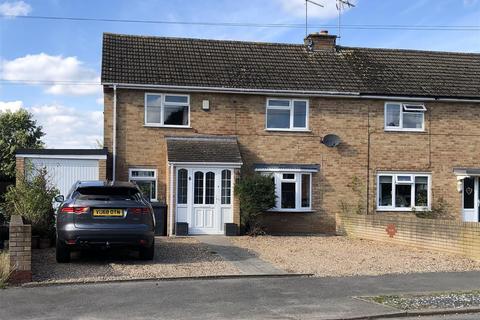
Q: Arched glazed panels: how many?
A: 4